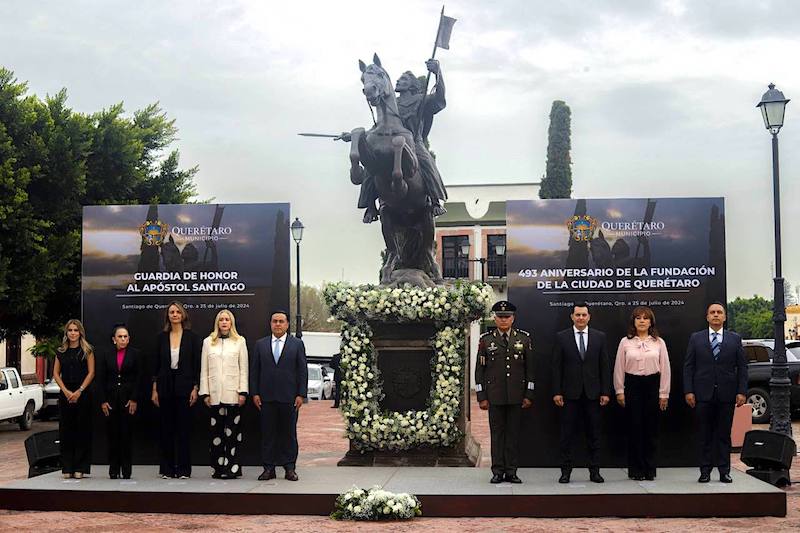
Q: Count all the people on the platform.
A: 9